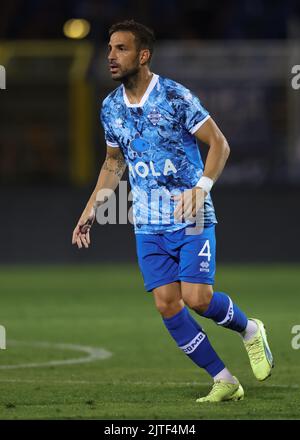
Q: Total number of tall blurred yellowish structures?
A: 1